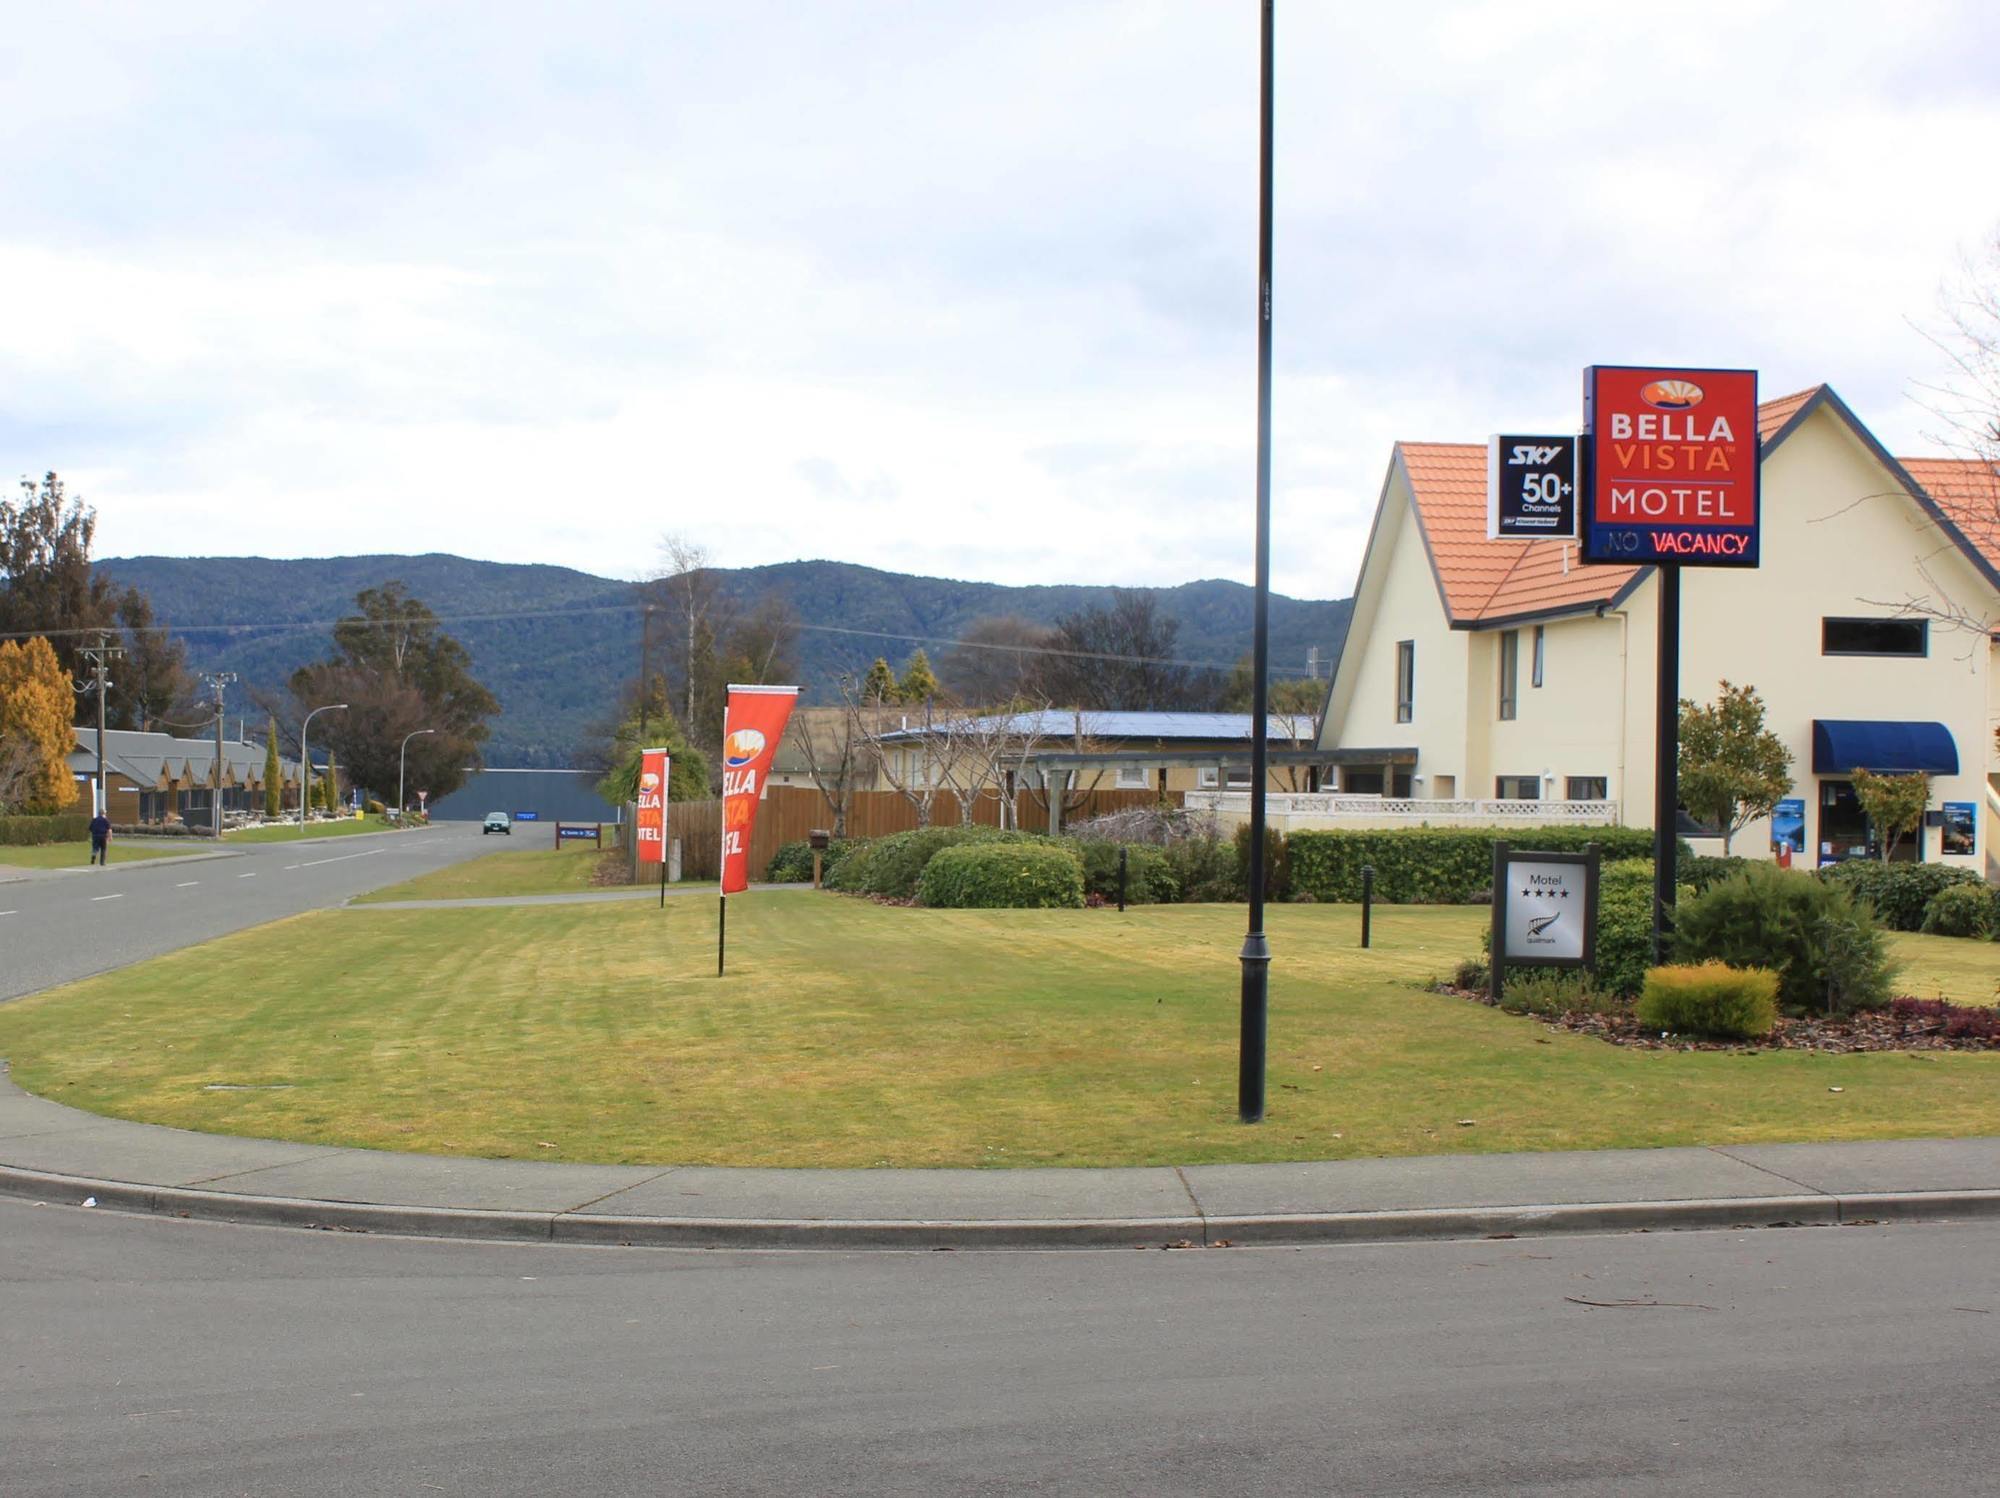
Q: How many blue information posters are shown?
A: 2